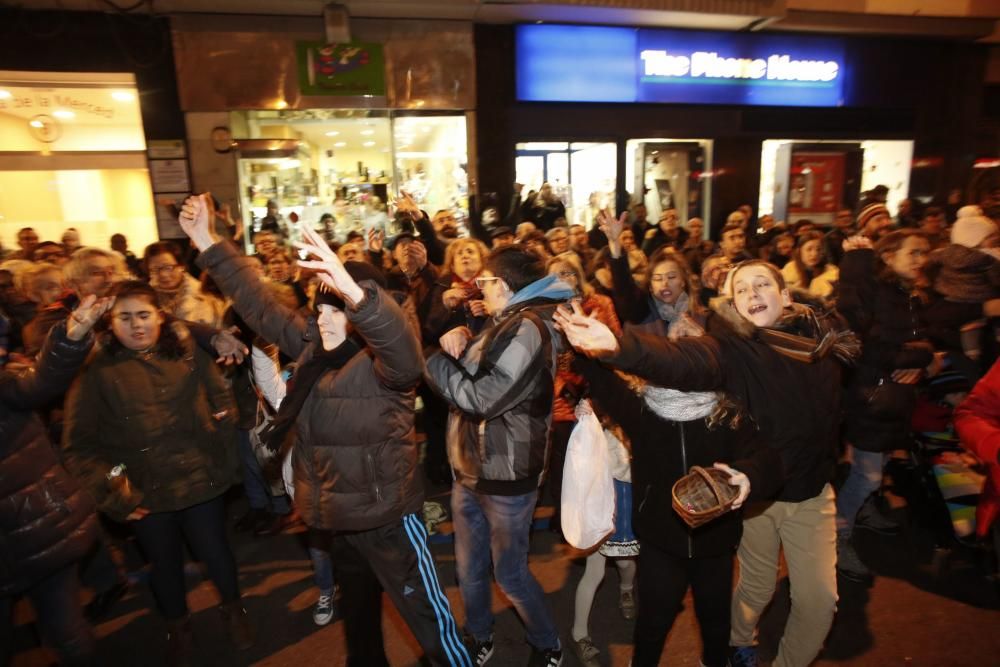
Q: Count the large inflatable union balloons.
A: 0